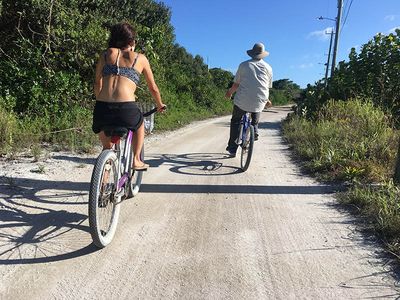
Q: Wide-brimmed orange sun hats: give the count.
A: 0